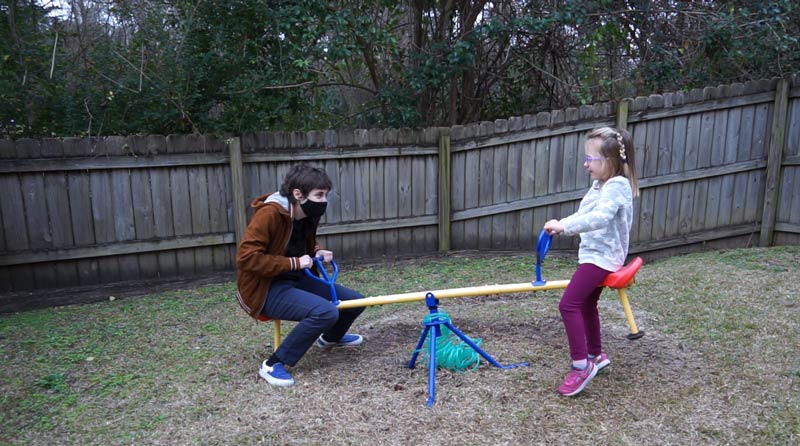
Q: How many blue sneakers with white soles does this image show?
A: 2